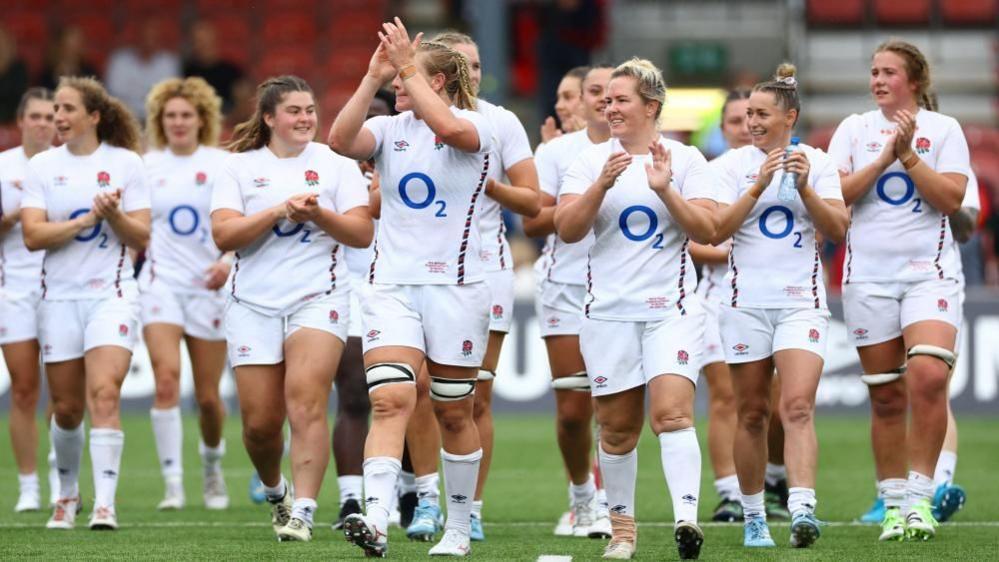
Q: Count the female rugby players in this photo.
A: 14